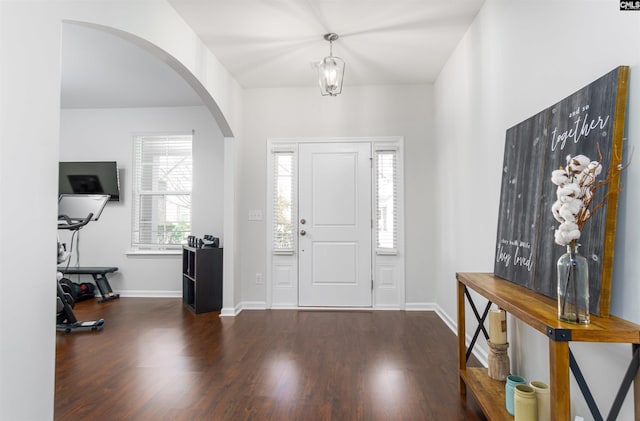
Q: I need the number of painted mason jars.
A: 3